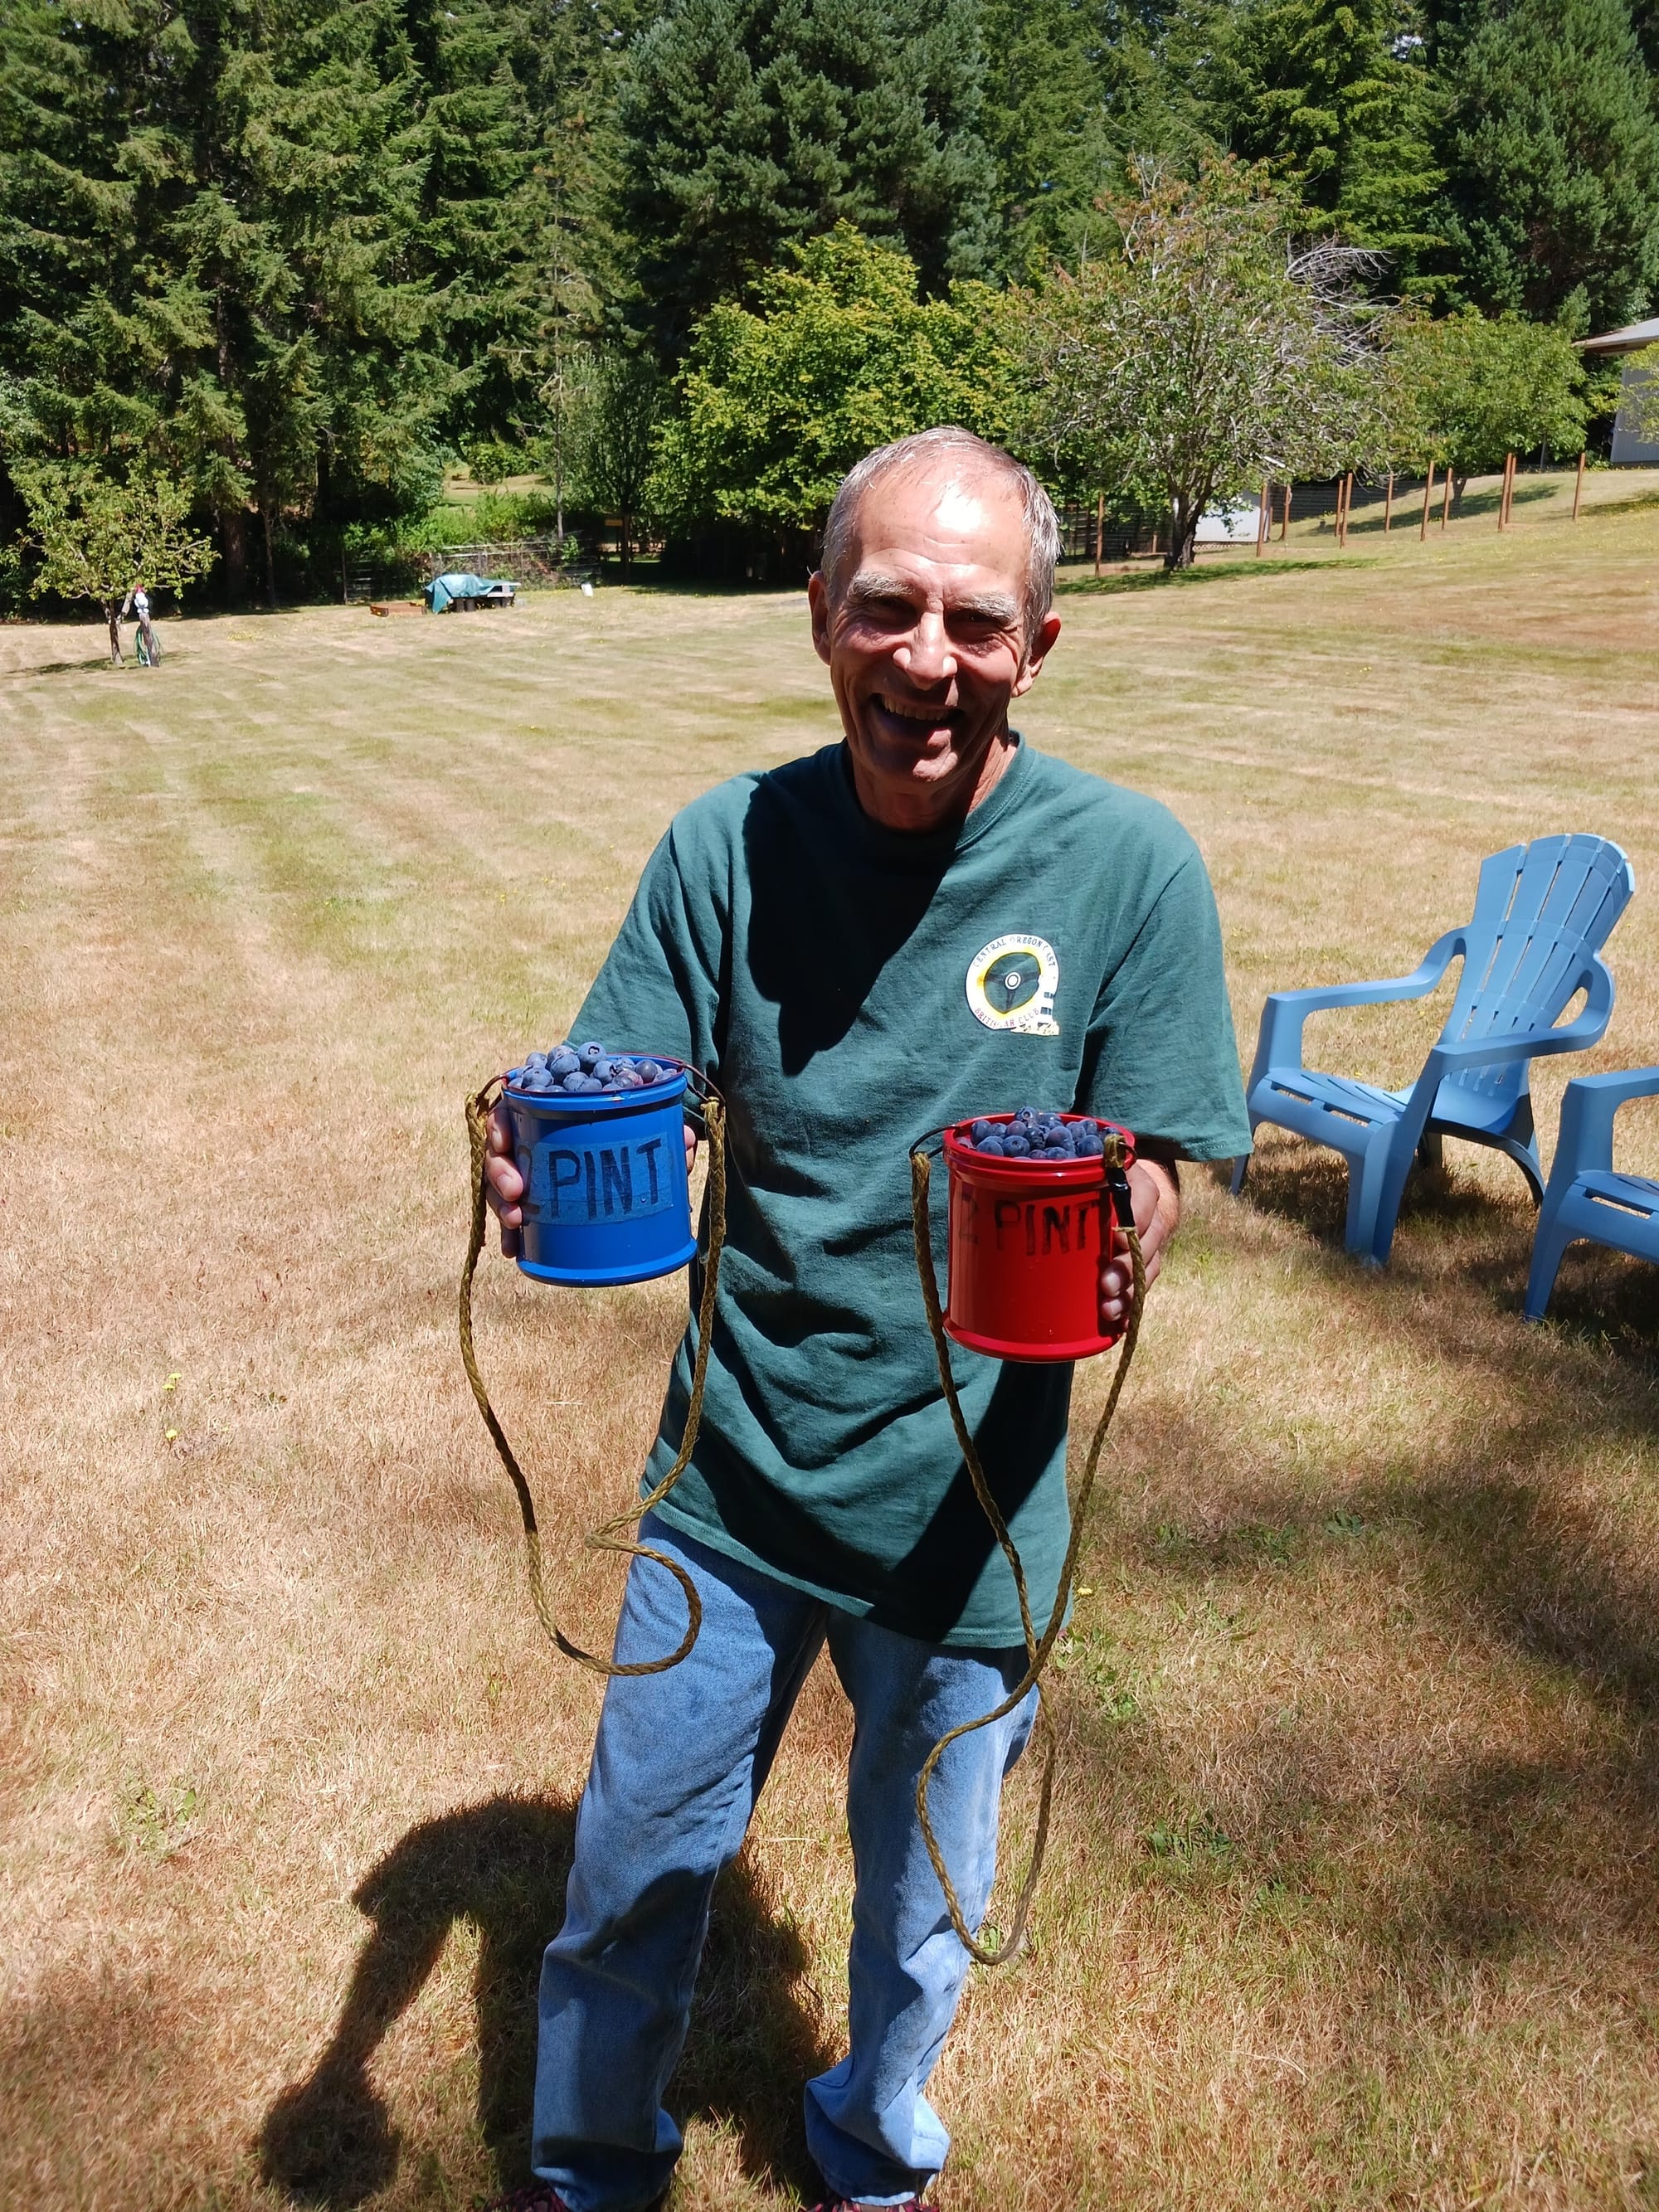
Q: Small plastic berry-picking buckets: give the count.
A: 2